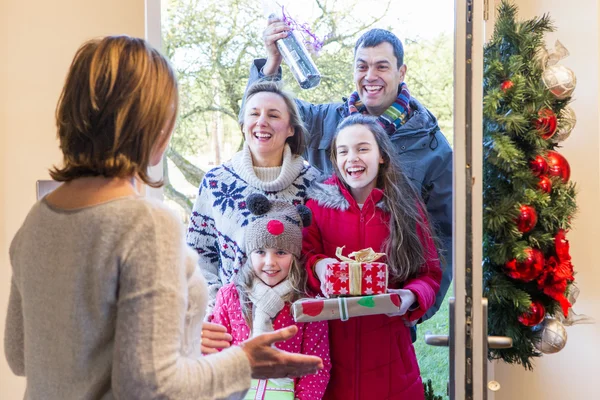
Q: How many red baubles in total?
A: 8